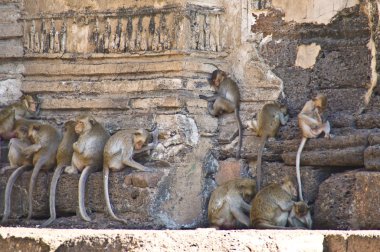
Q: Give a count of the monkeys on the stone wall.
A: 12